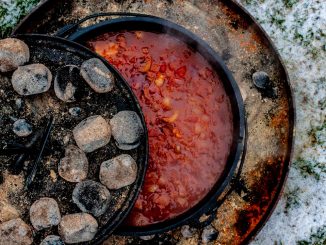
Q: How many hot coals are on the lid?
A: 13